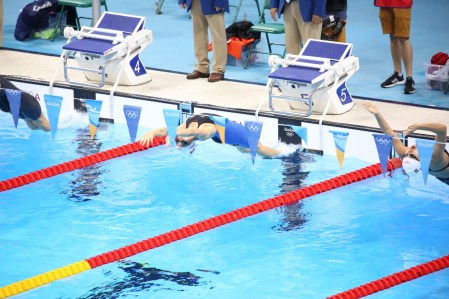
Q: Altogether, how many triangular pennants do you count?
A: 11